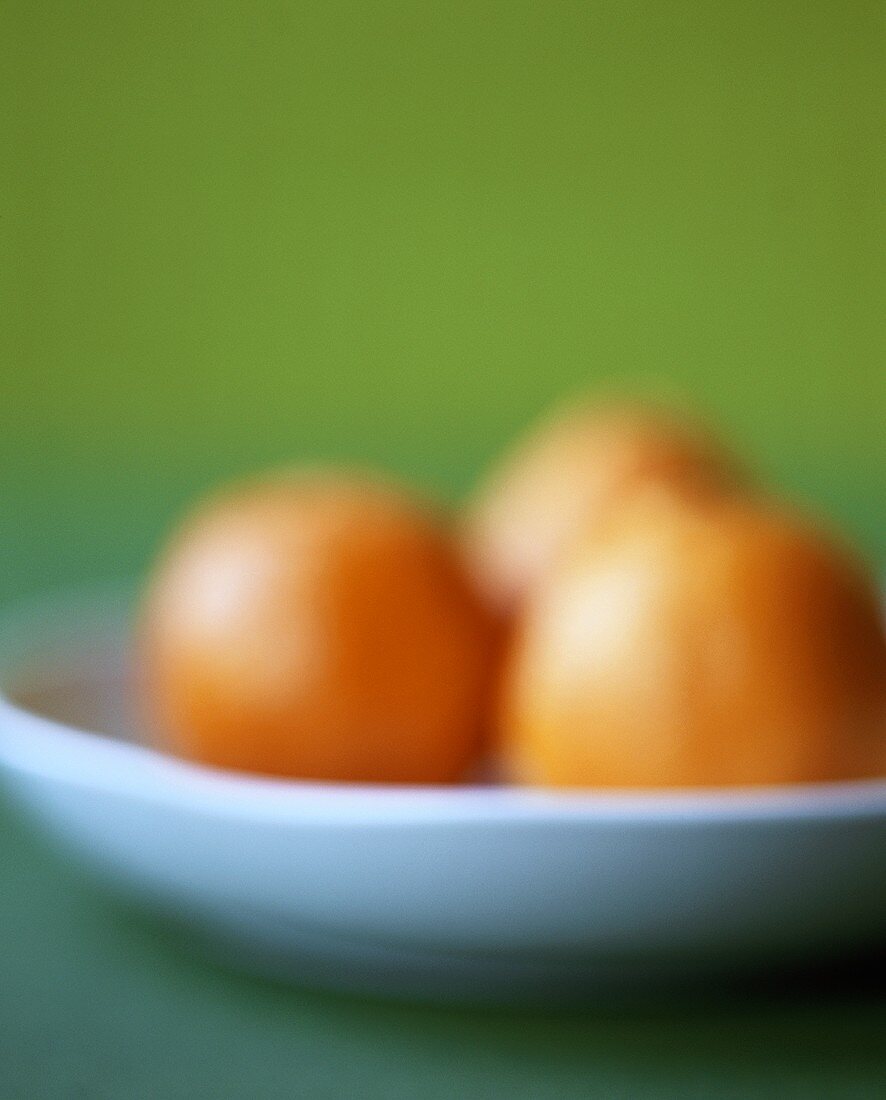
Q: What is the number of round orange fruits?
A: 3